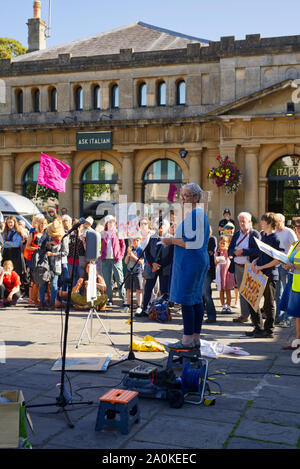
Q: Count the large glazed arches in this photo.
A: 4